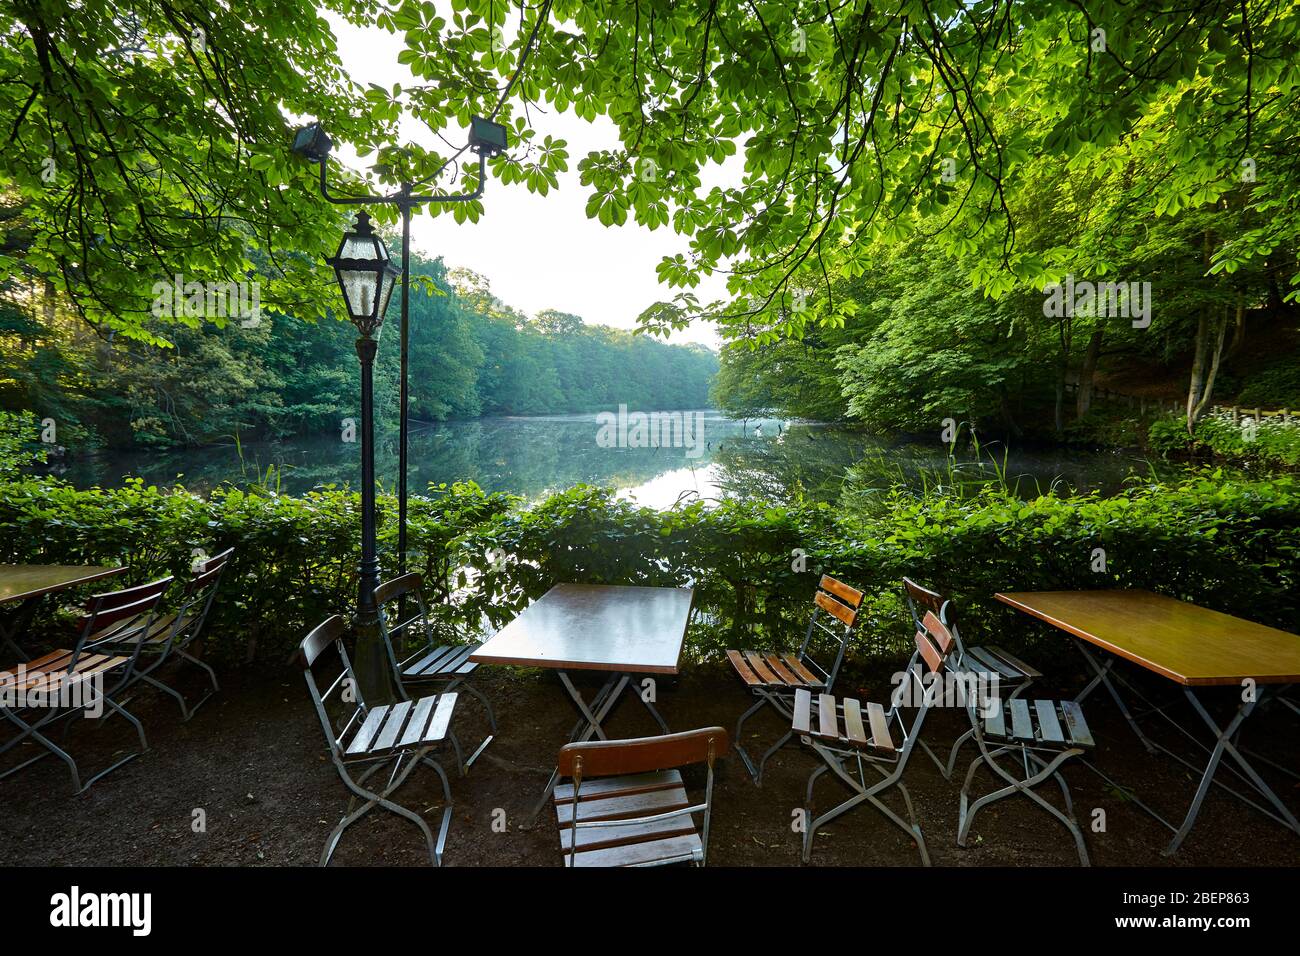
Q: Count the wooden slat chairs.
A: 9